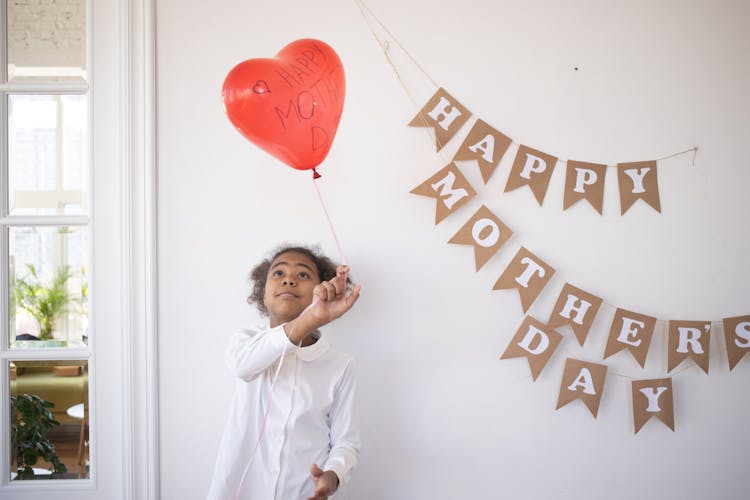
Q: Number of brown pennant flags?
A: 15